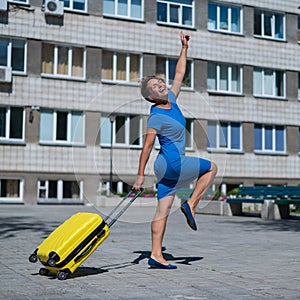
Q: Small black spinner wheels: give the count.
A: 4